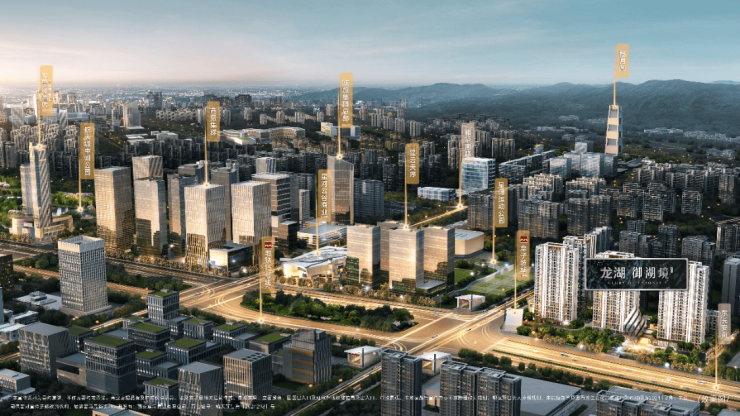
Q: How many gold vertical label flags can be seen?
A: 12